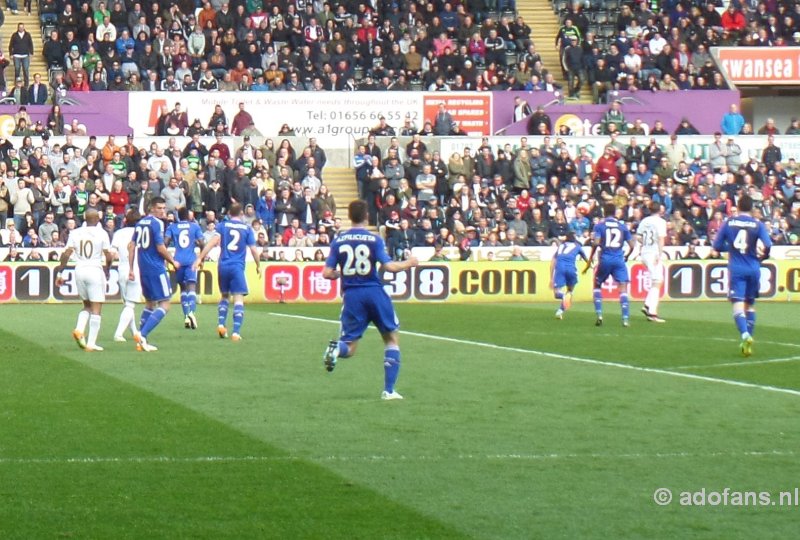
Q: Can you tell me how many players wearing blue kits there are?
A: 7